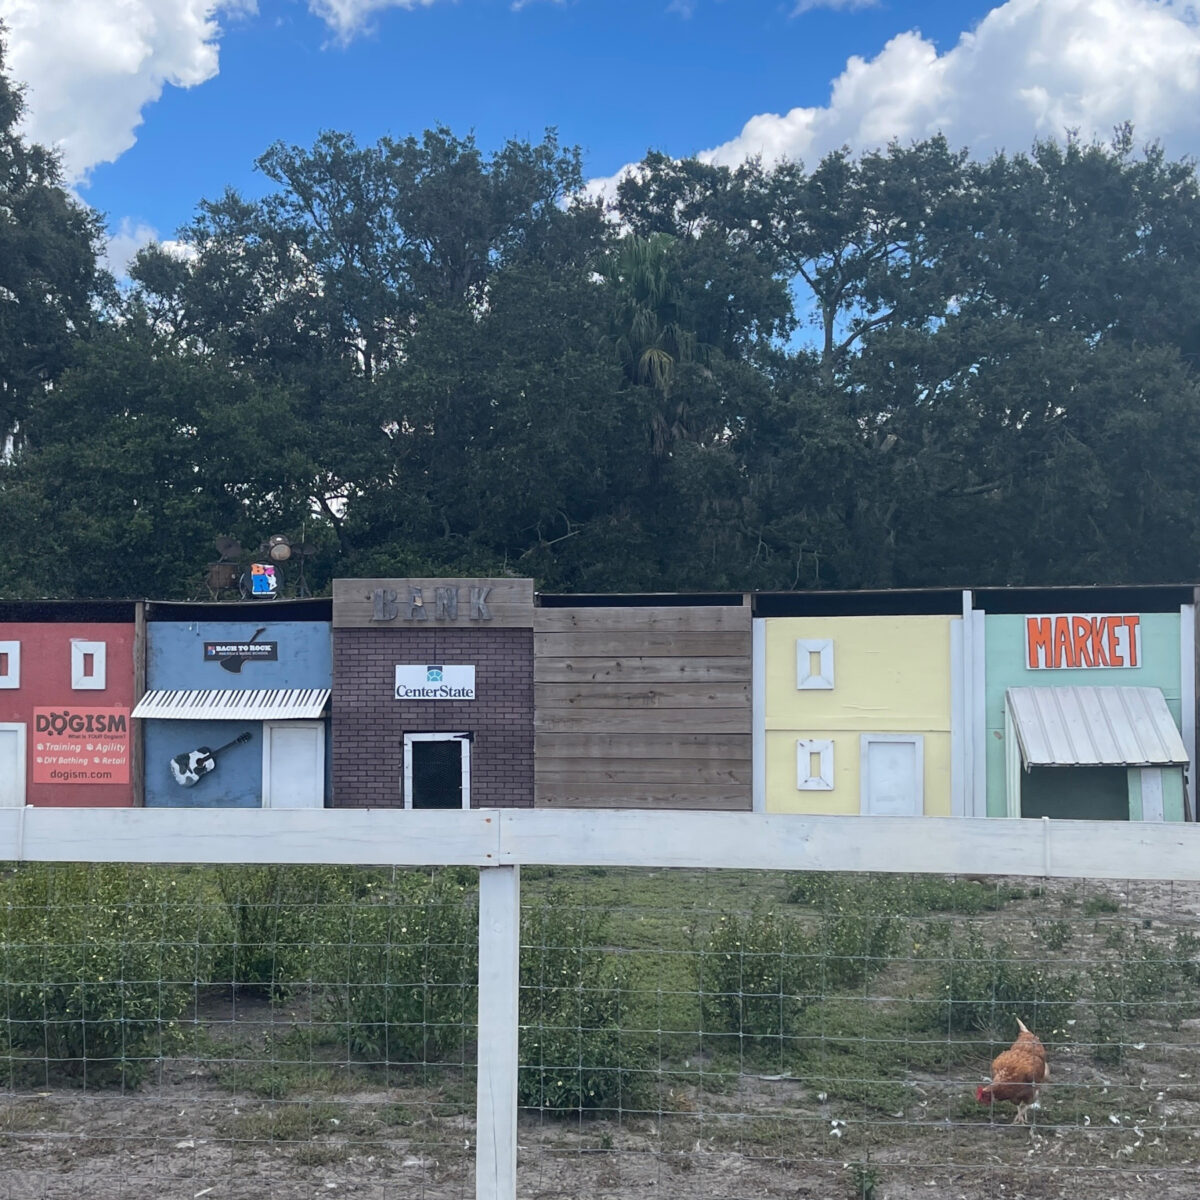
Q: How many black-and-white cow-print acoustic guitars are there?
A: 1